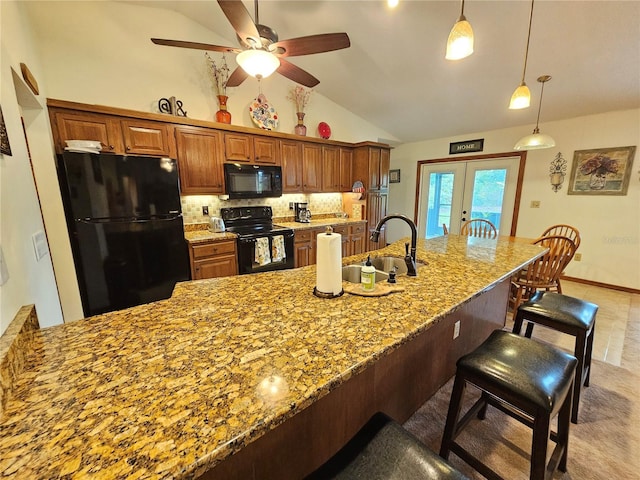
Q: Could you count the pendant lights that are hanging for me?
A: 3